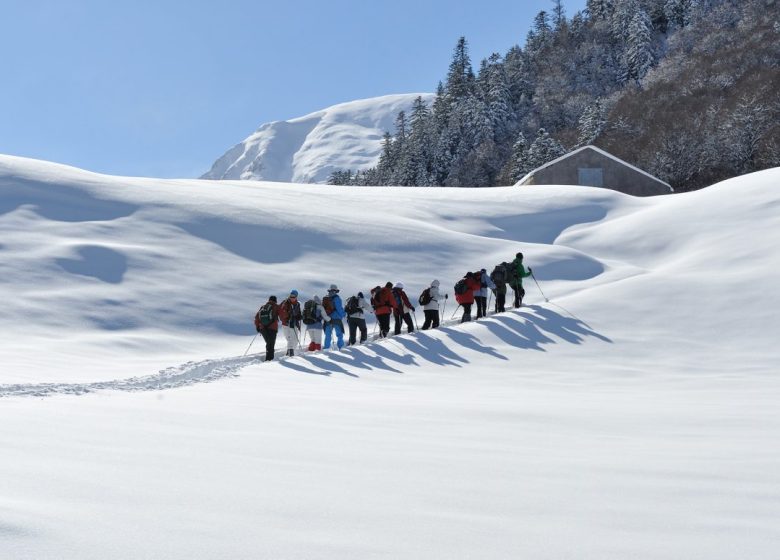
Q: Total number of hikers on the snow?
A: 12